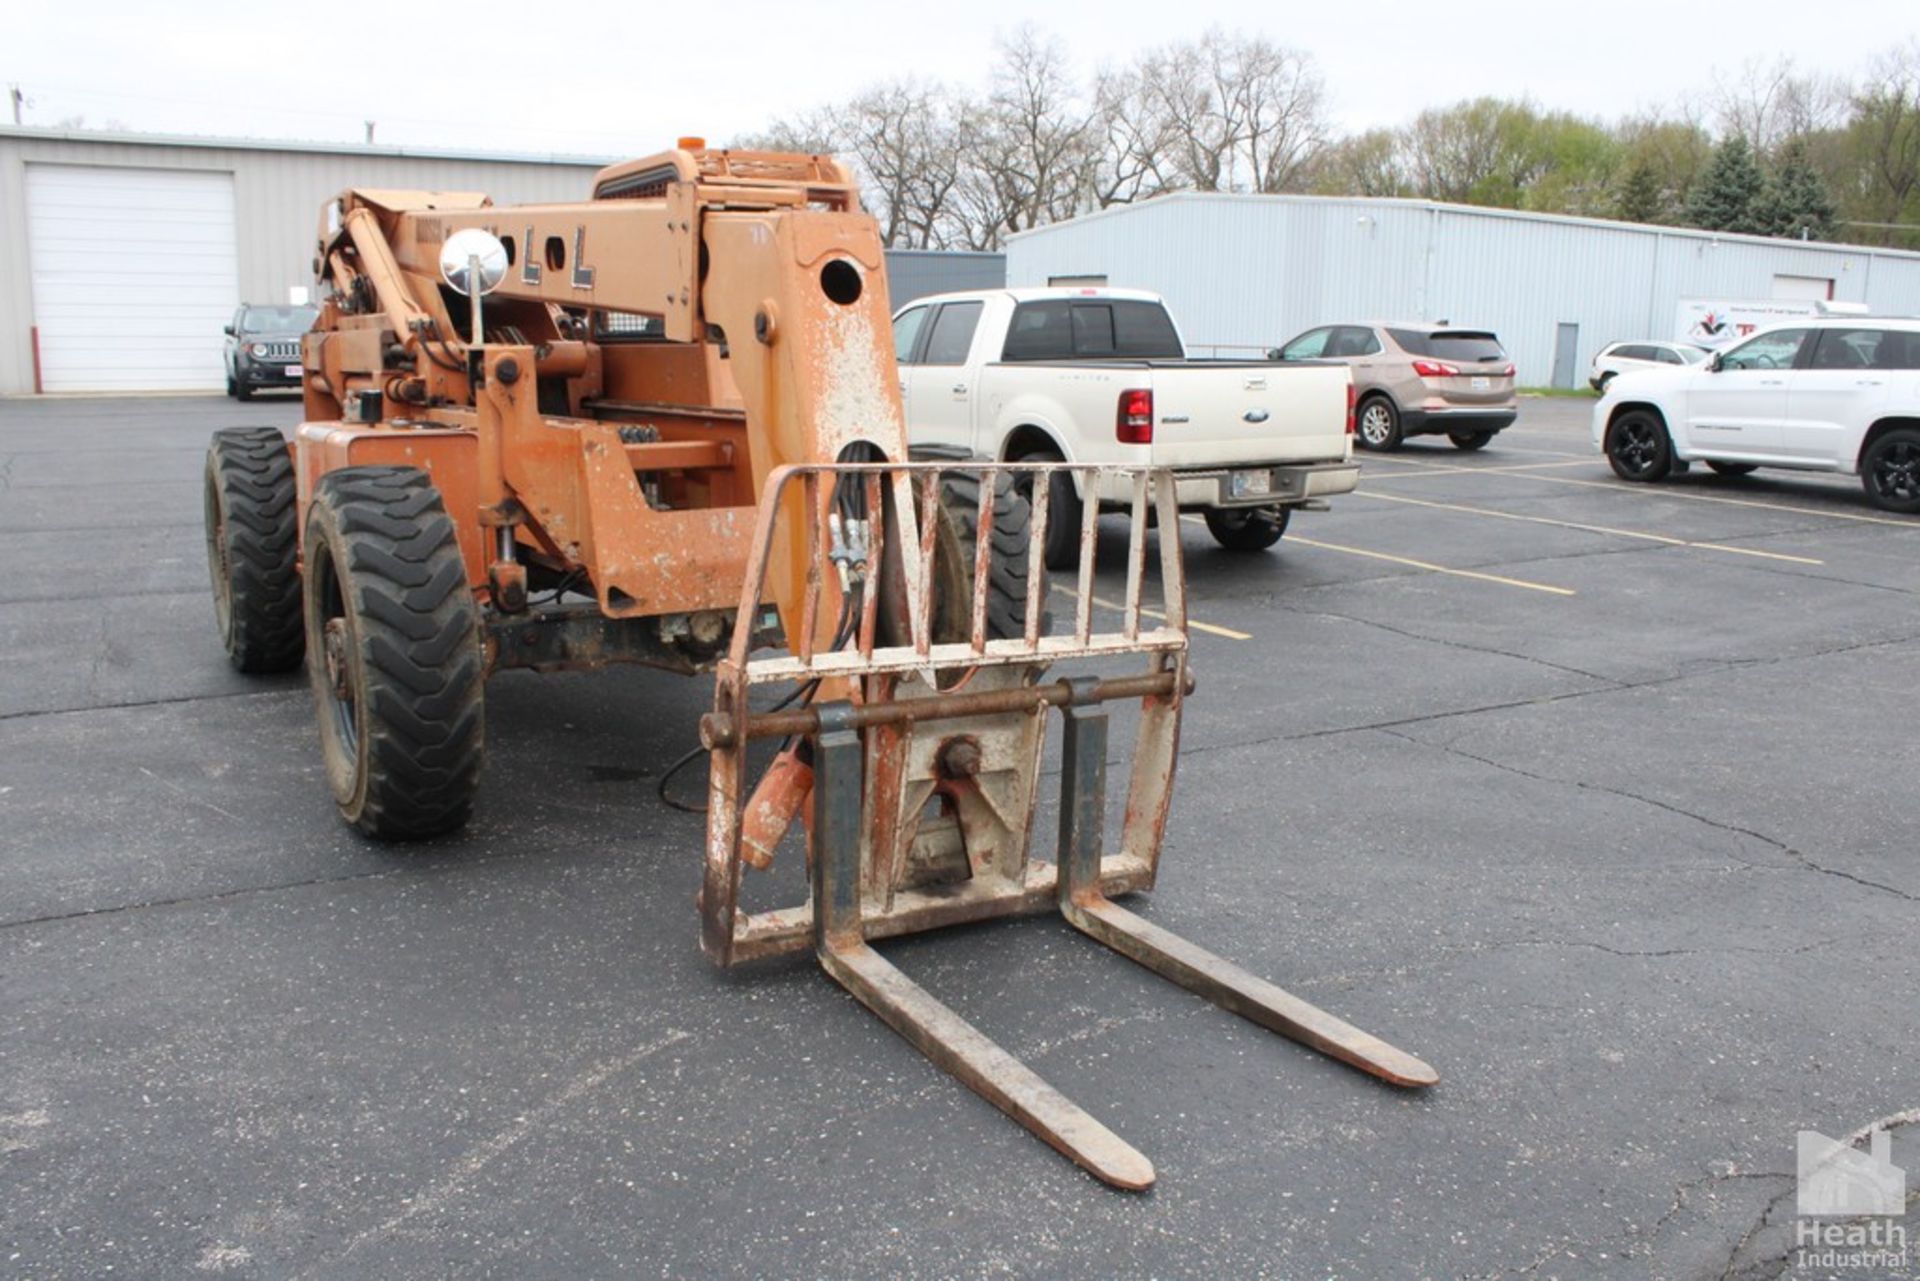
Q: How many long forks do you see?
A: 2